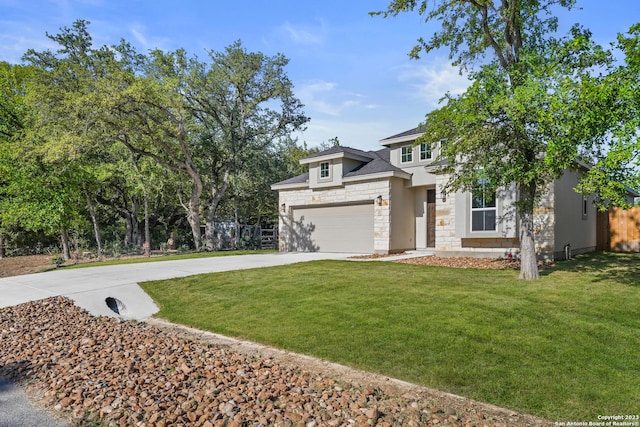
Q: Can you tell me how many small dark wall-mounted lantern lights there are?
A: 3